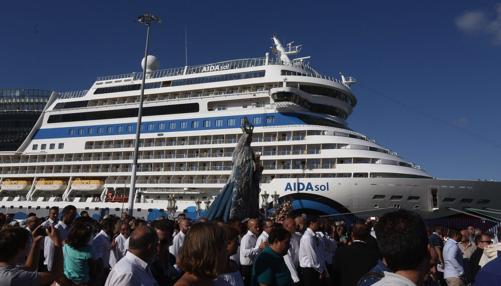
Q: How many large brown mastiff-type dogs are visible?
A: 0